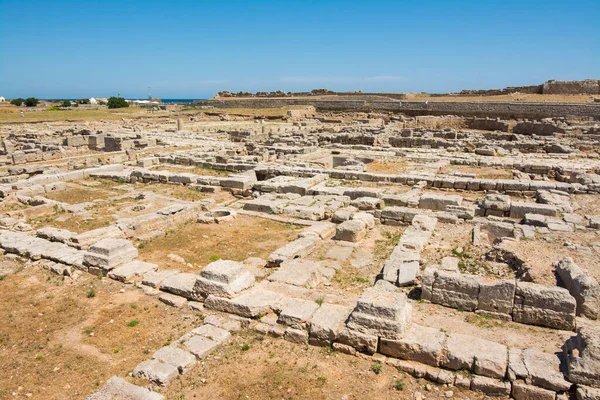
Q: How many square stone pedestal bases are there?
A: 3